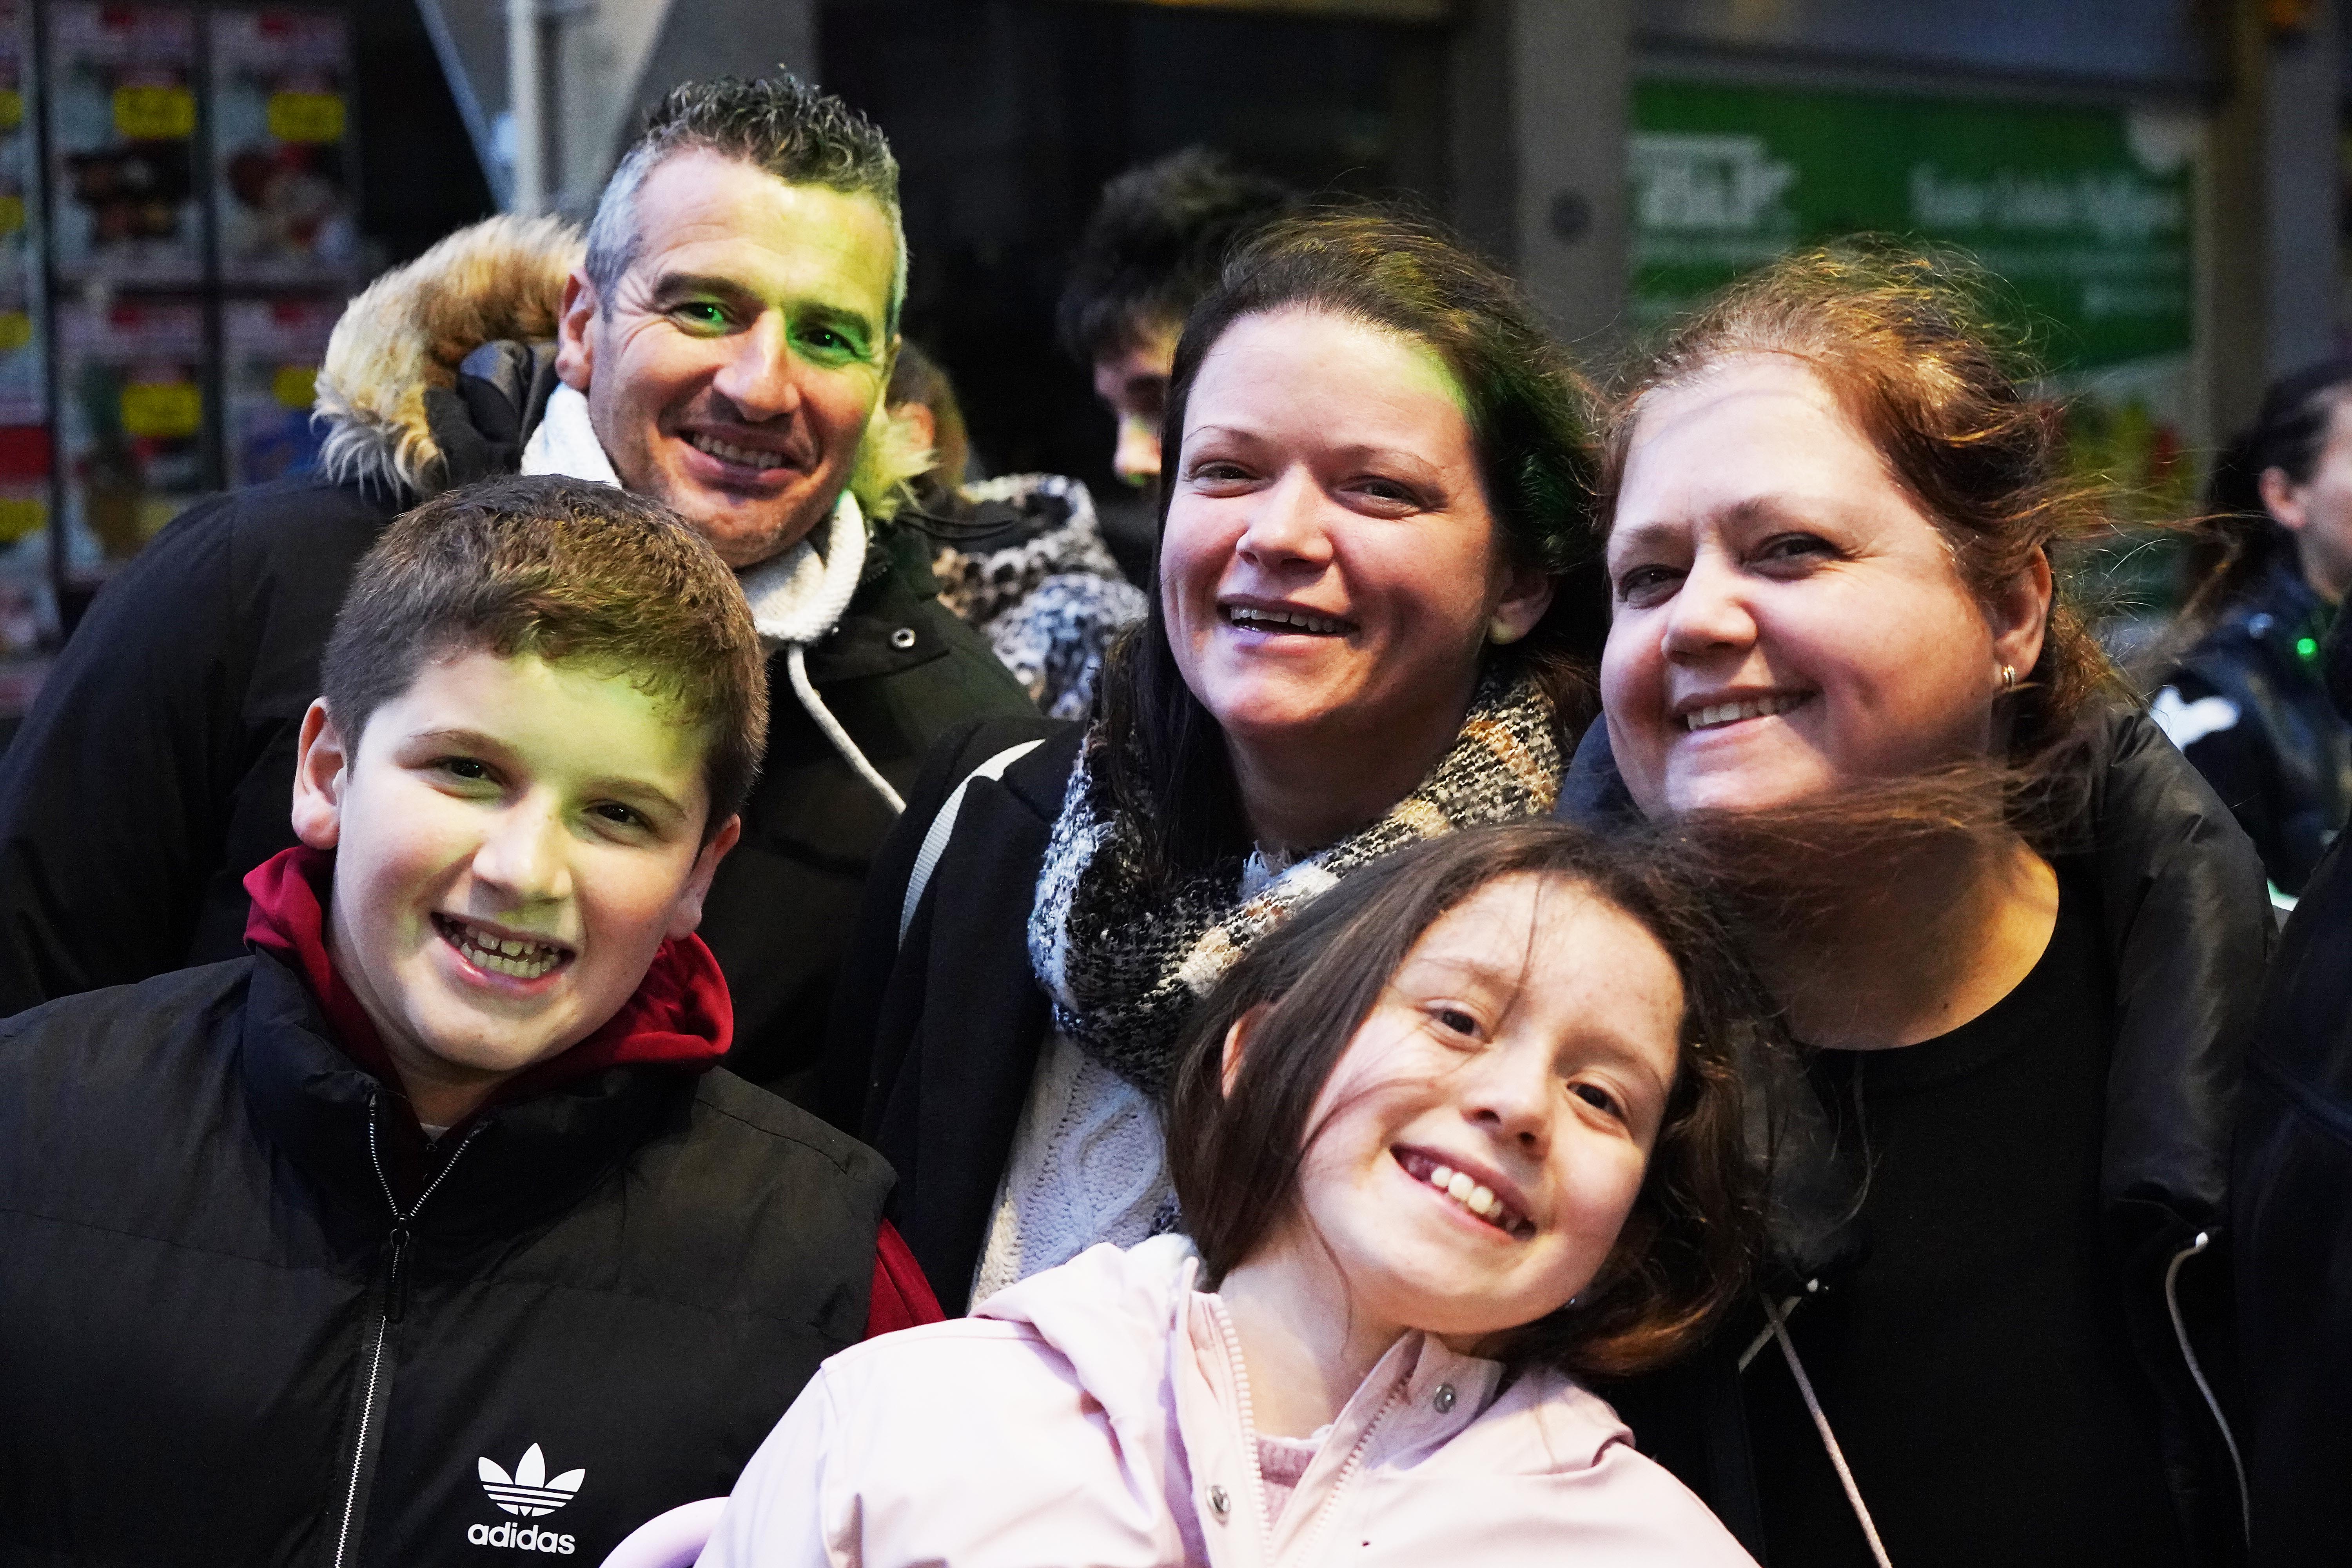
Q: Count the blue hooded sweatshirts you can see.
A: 0